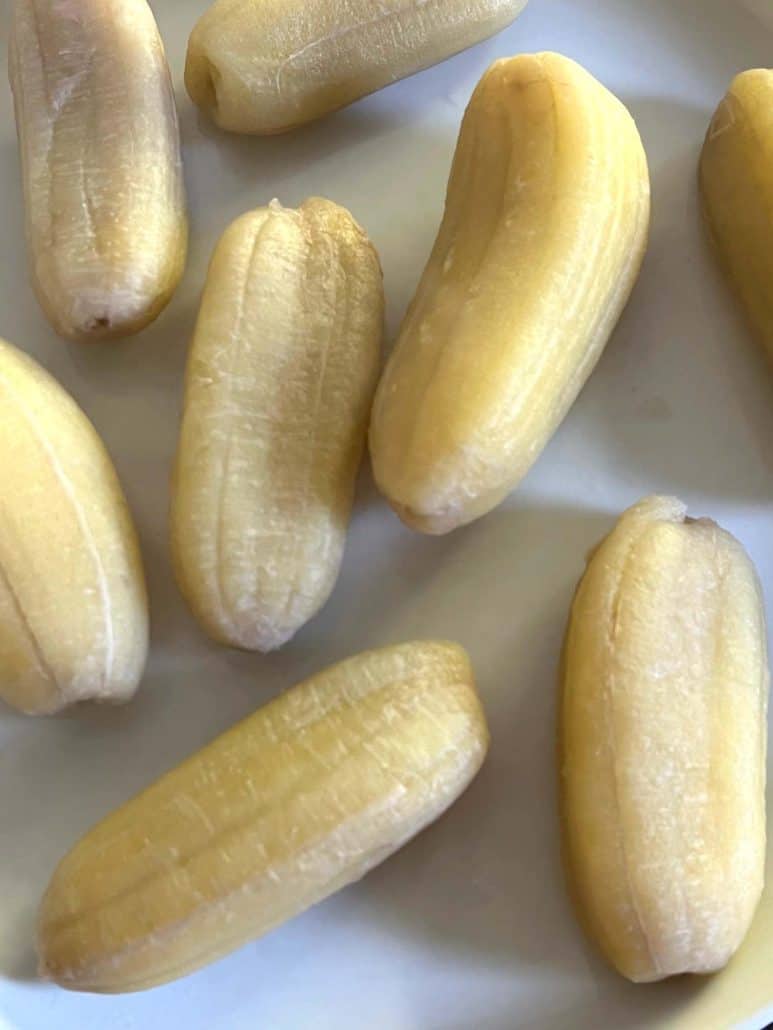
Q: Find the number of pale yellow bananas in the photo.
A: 8